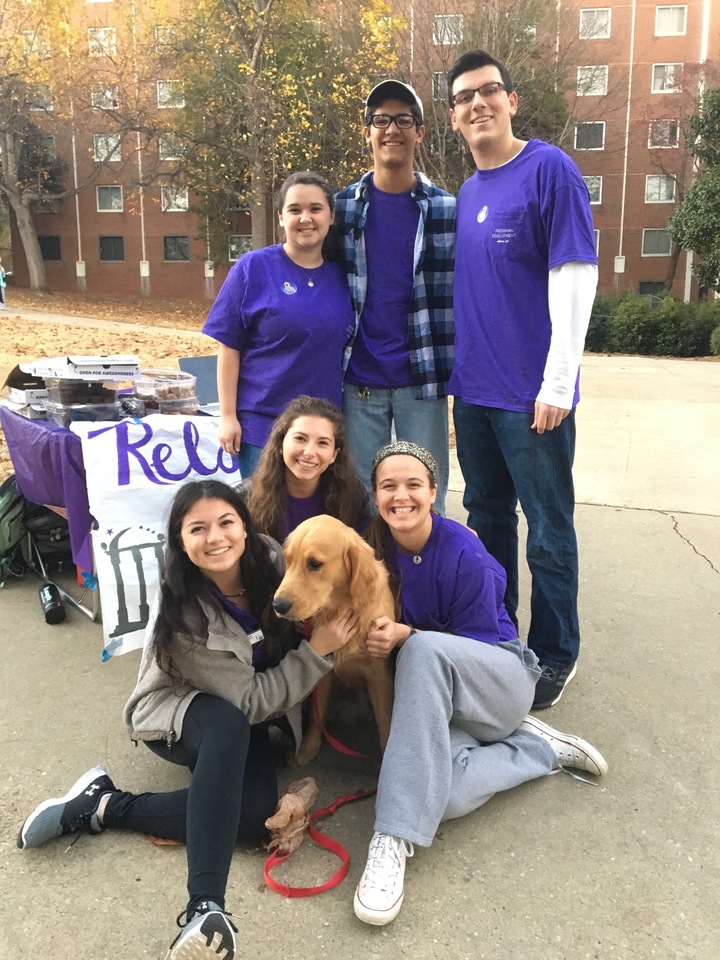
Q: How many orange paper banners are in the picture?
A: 0